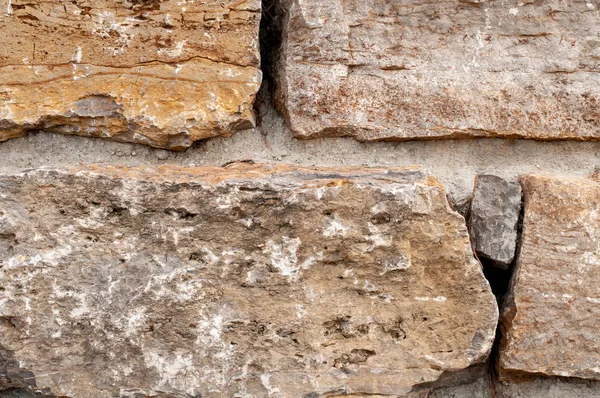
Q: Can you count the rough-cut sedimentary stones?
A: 5